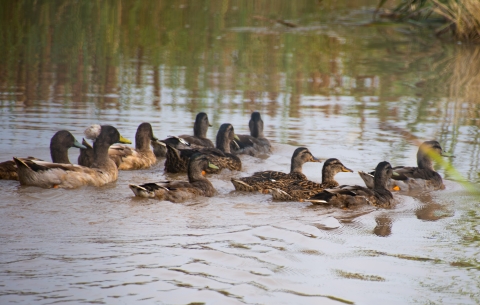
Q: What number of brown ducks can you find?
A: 11